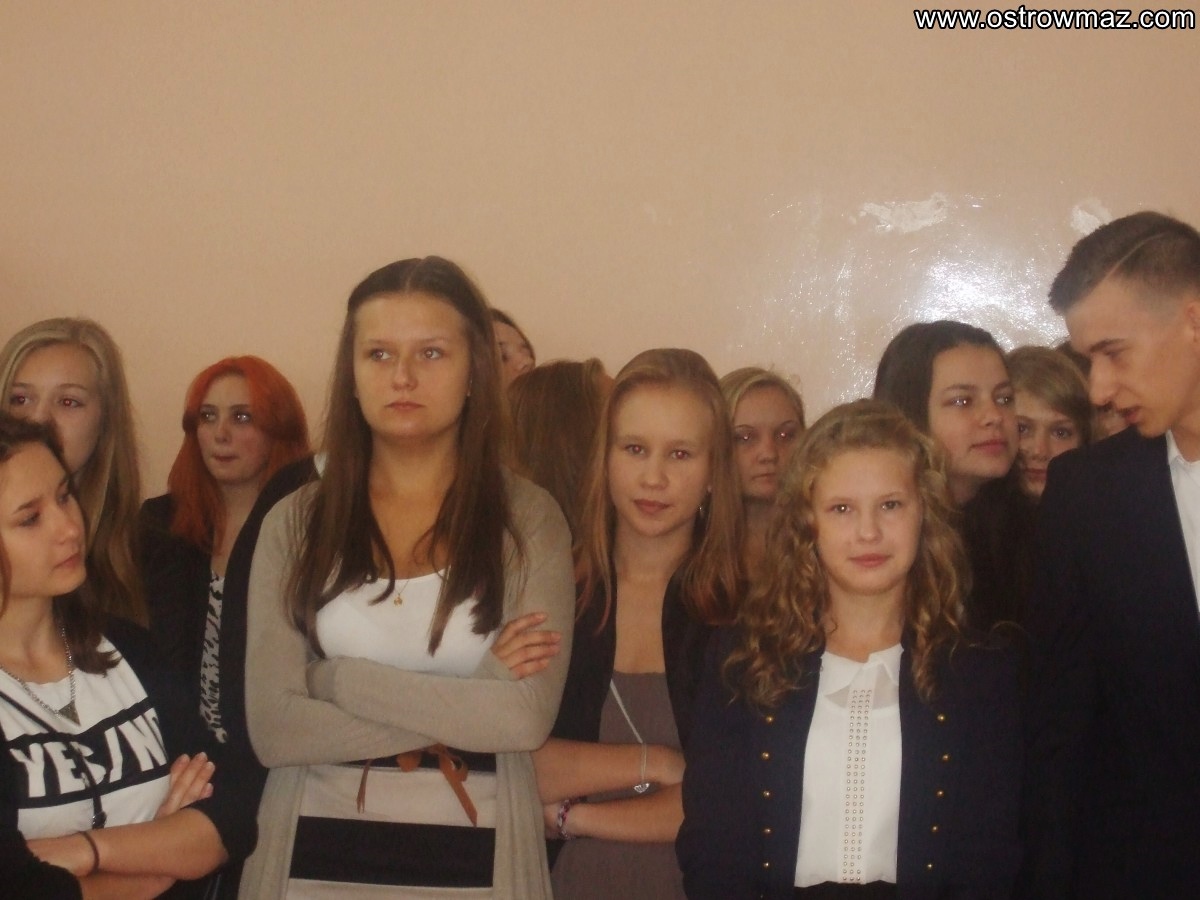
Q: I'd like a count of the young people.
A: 13